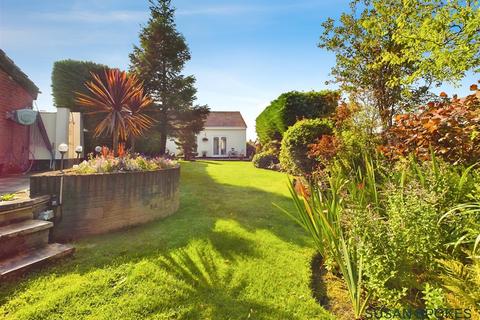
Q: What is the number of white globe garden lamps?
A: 3